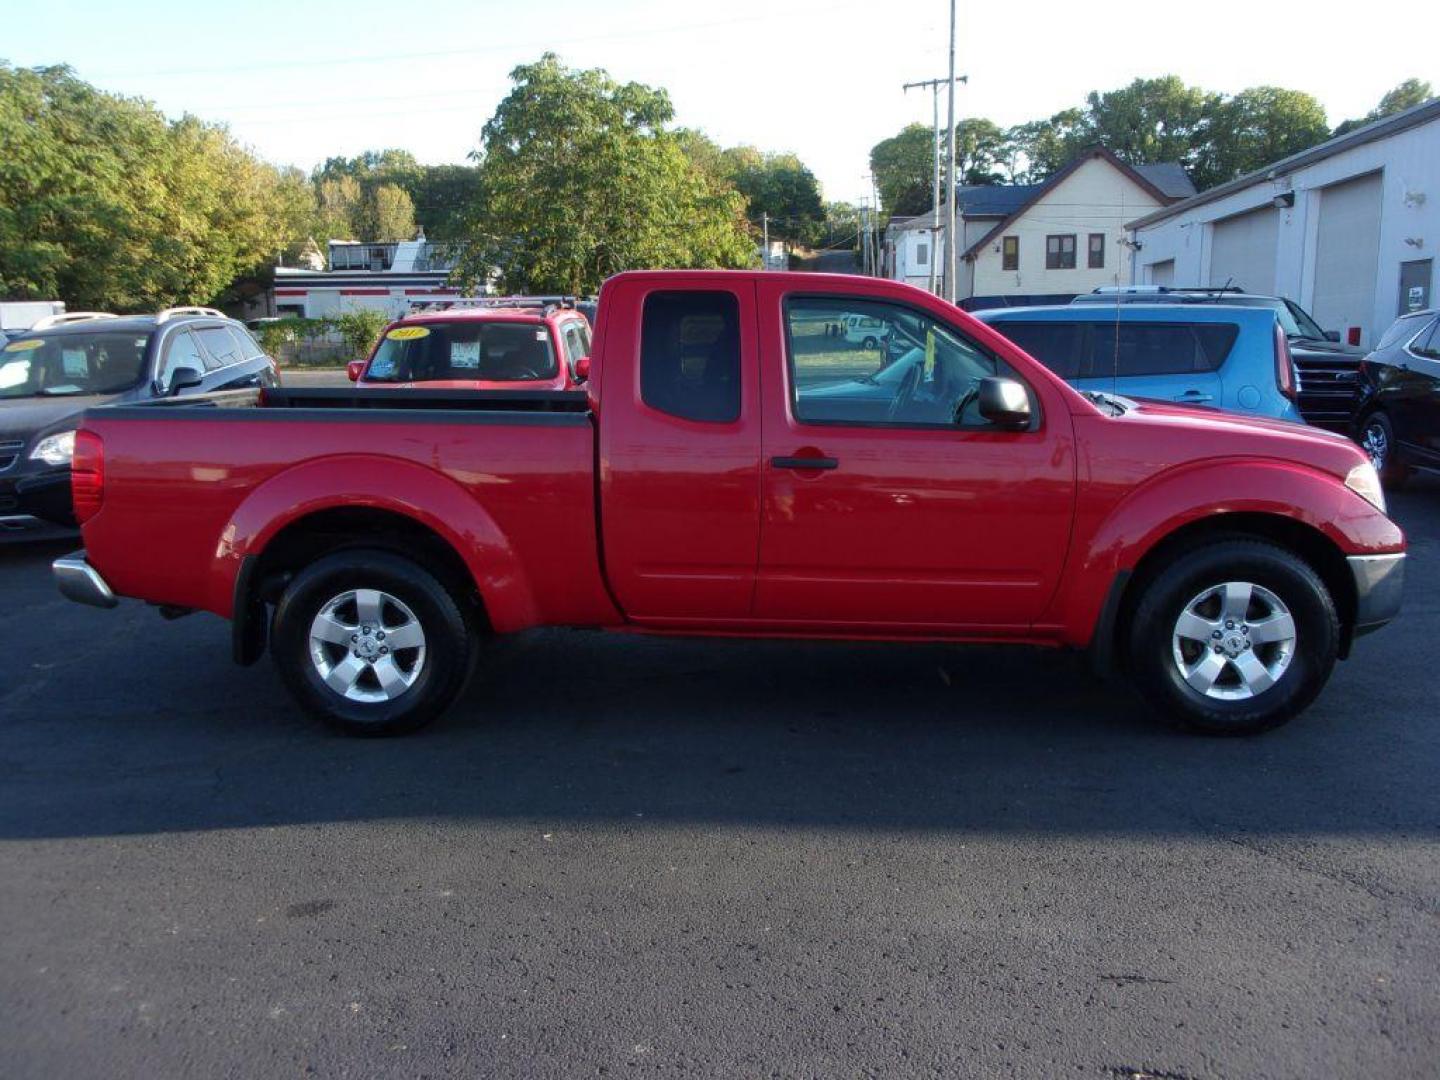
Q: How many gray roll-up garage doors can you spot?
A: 3